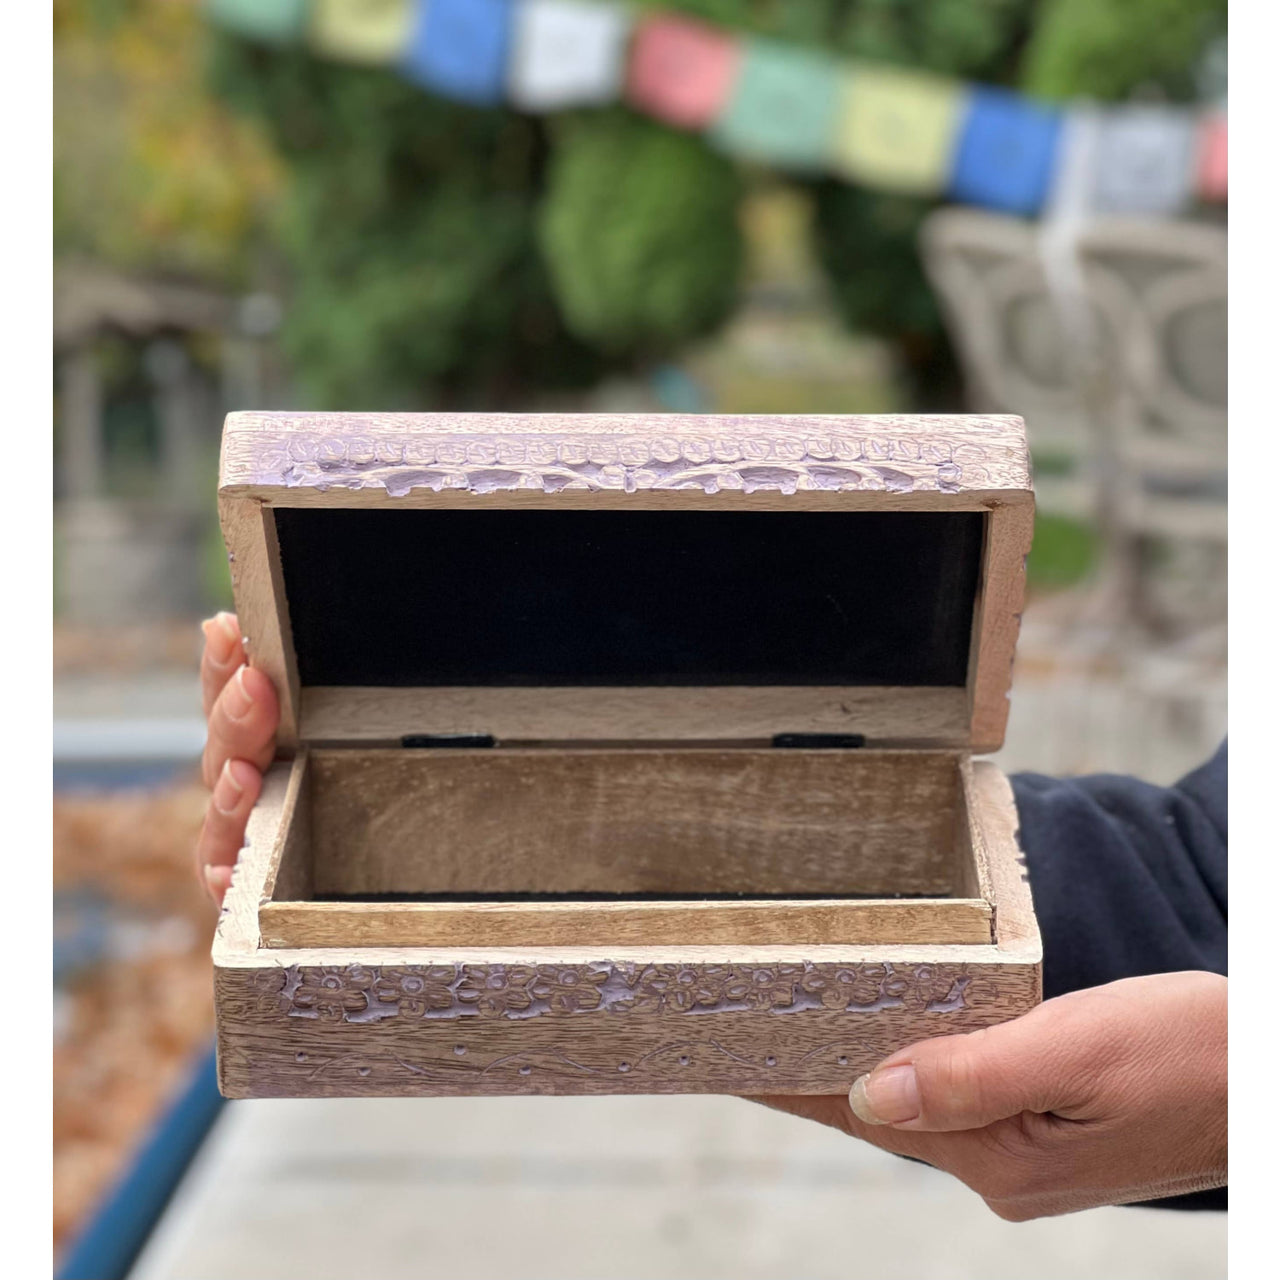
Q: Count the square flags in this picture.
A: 10